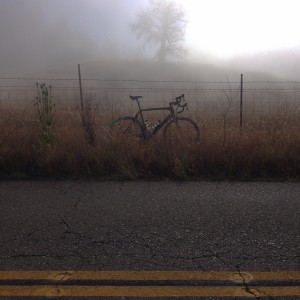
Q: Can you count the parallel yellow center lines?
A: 2